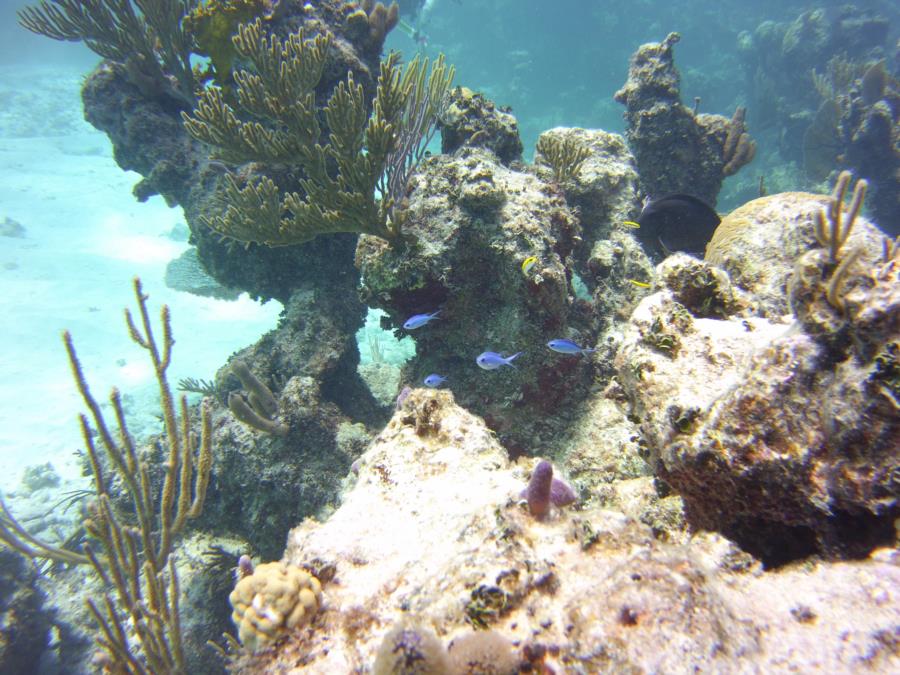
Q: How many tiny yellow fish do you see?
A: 3